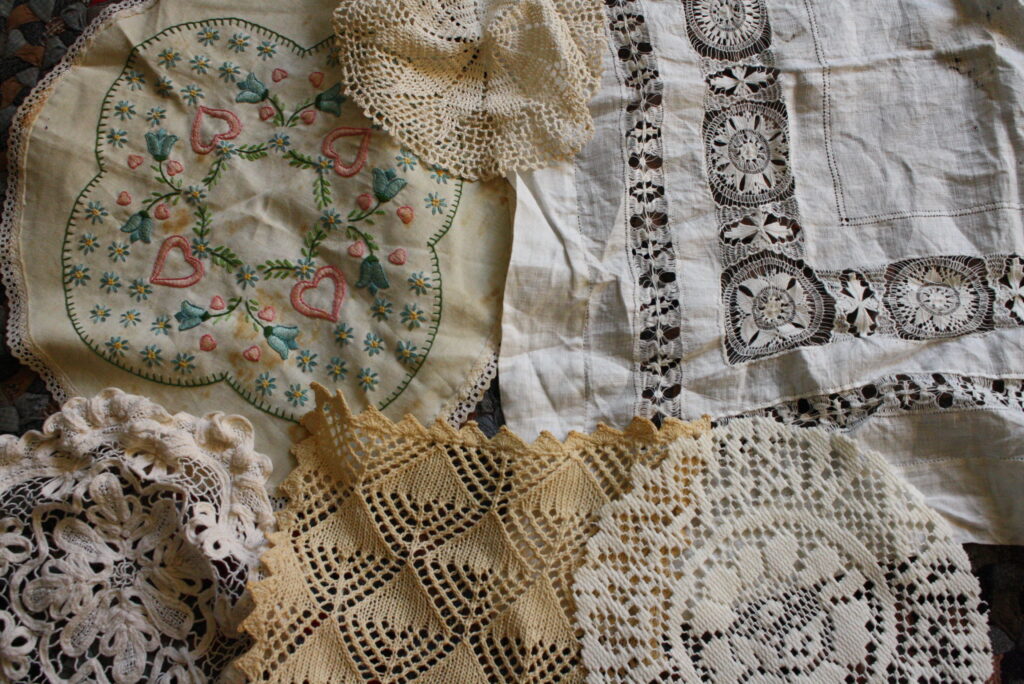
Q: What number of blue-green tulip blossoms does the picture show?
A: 8